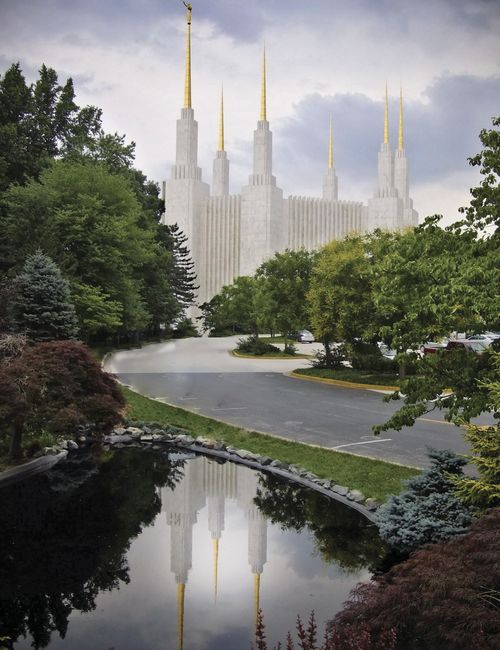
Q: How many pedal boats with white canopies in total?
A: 0